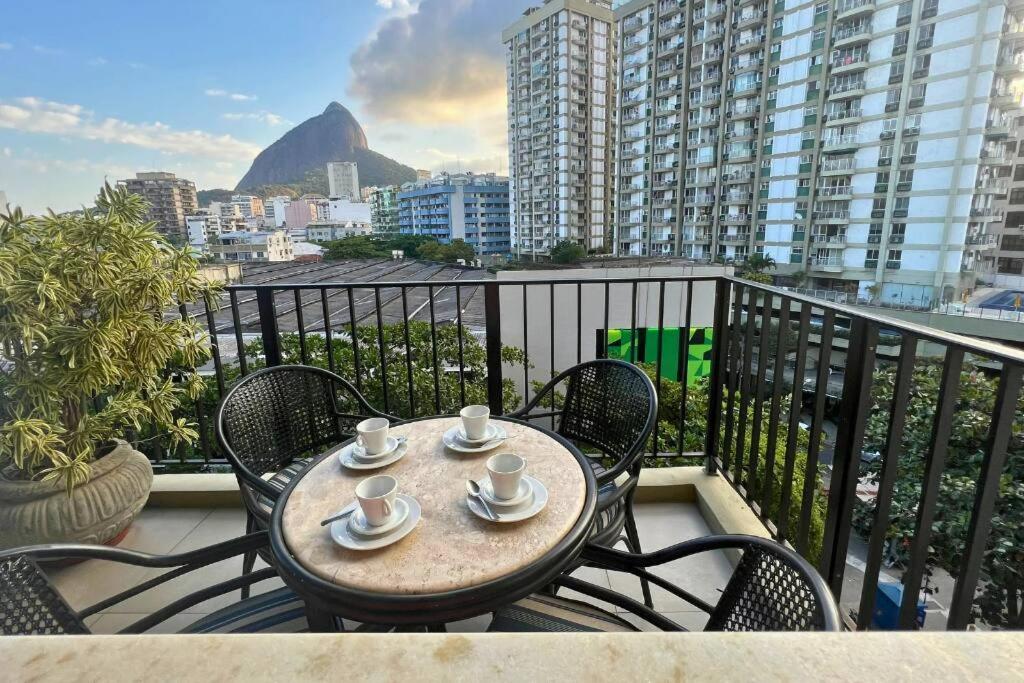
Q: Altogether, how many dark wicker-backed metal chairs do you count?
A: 4